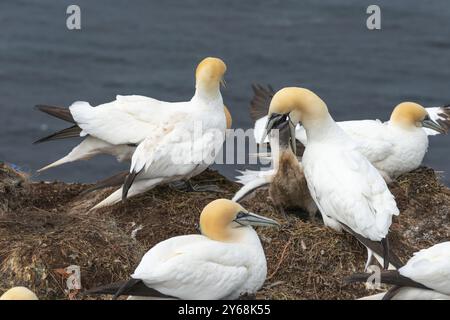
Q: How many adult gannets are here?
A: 7